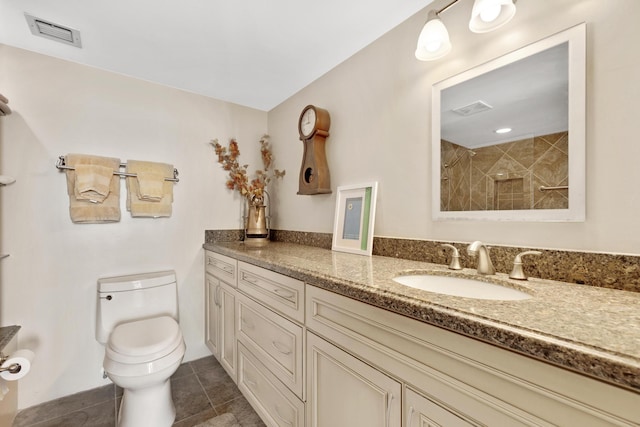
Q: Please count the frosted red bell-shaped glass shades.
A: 0